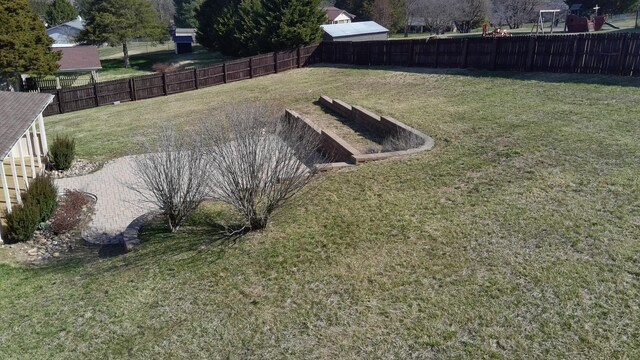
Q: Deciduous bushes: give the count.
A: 2